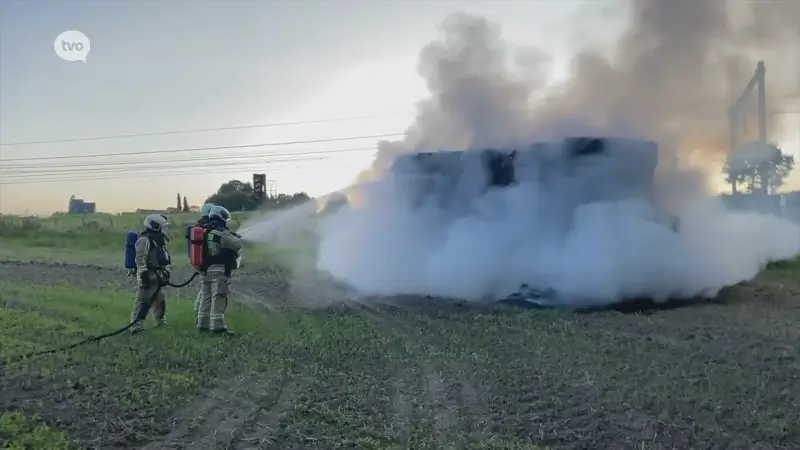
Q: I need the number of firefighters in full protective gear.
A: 3